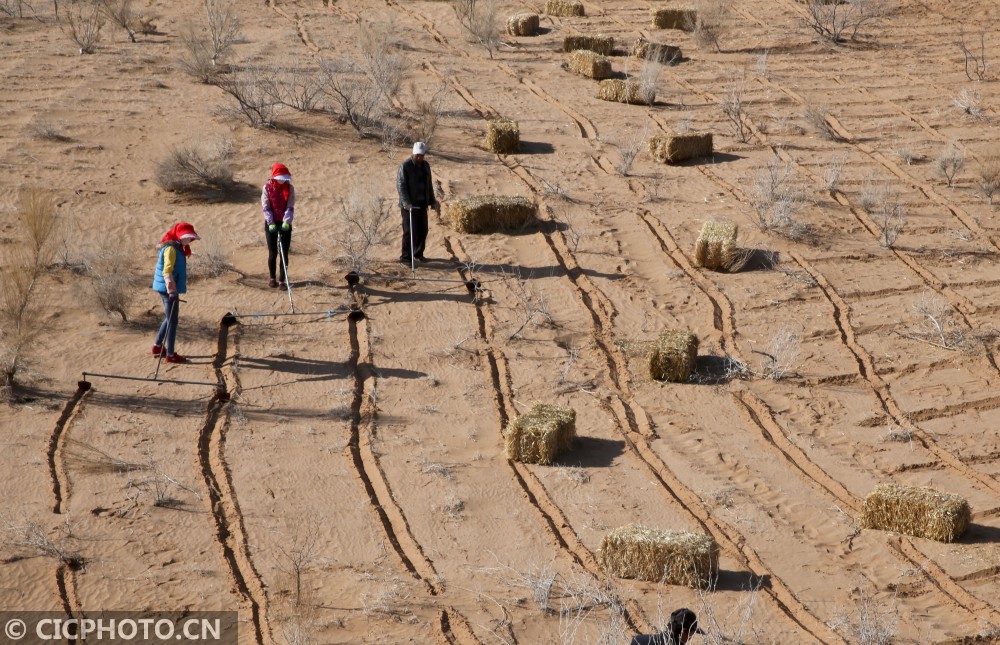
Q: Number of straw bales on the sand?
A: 15